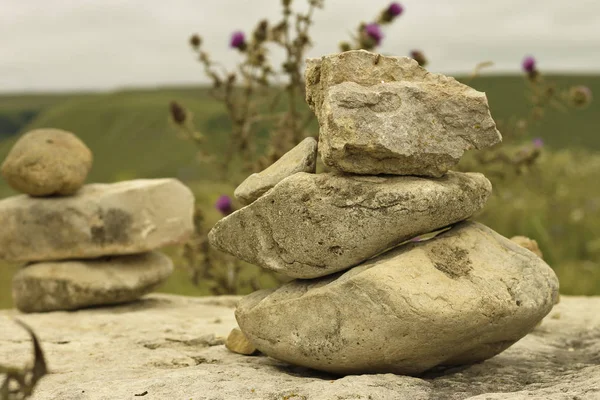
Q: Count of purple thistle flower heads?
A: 6